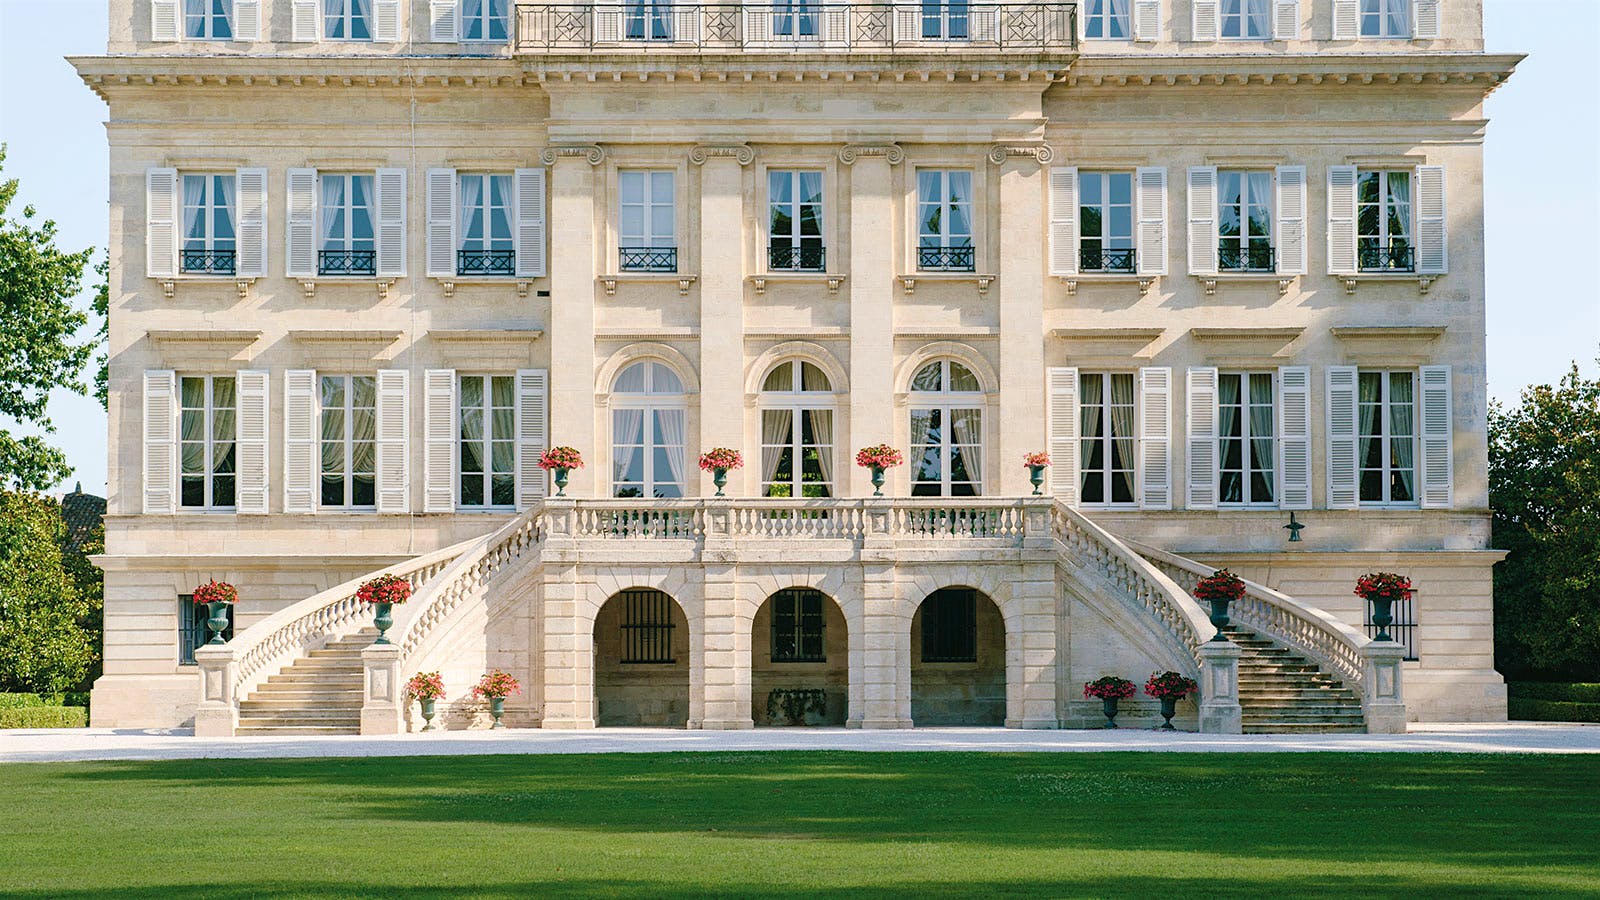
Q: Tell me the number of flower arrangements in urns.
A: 12